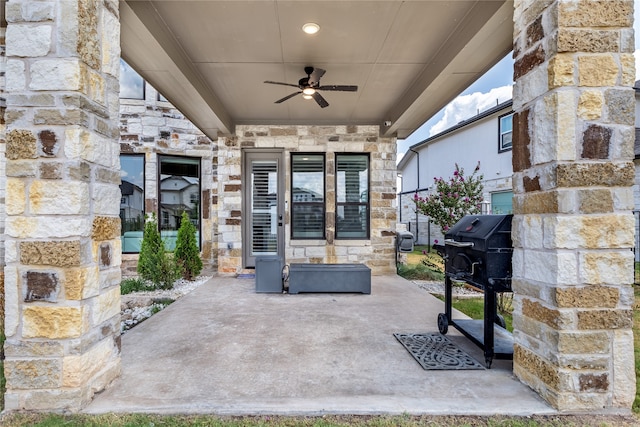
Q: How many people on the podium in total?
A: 0